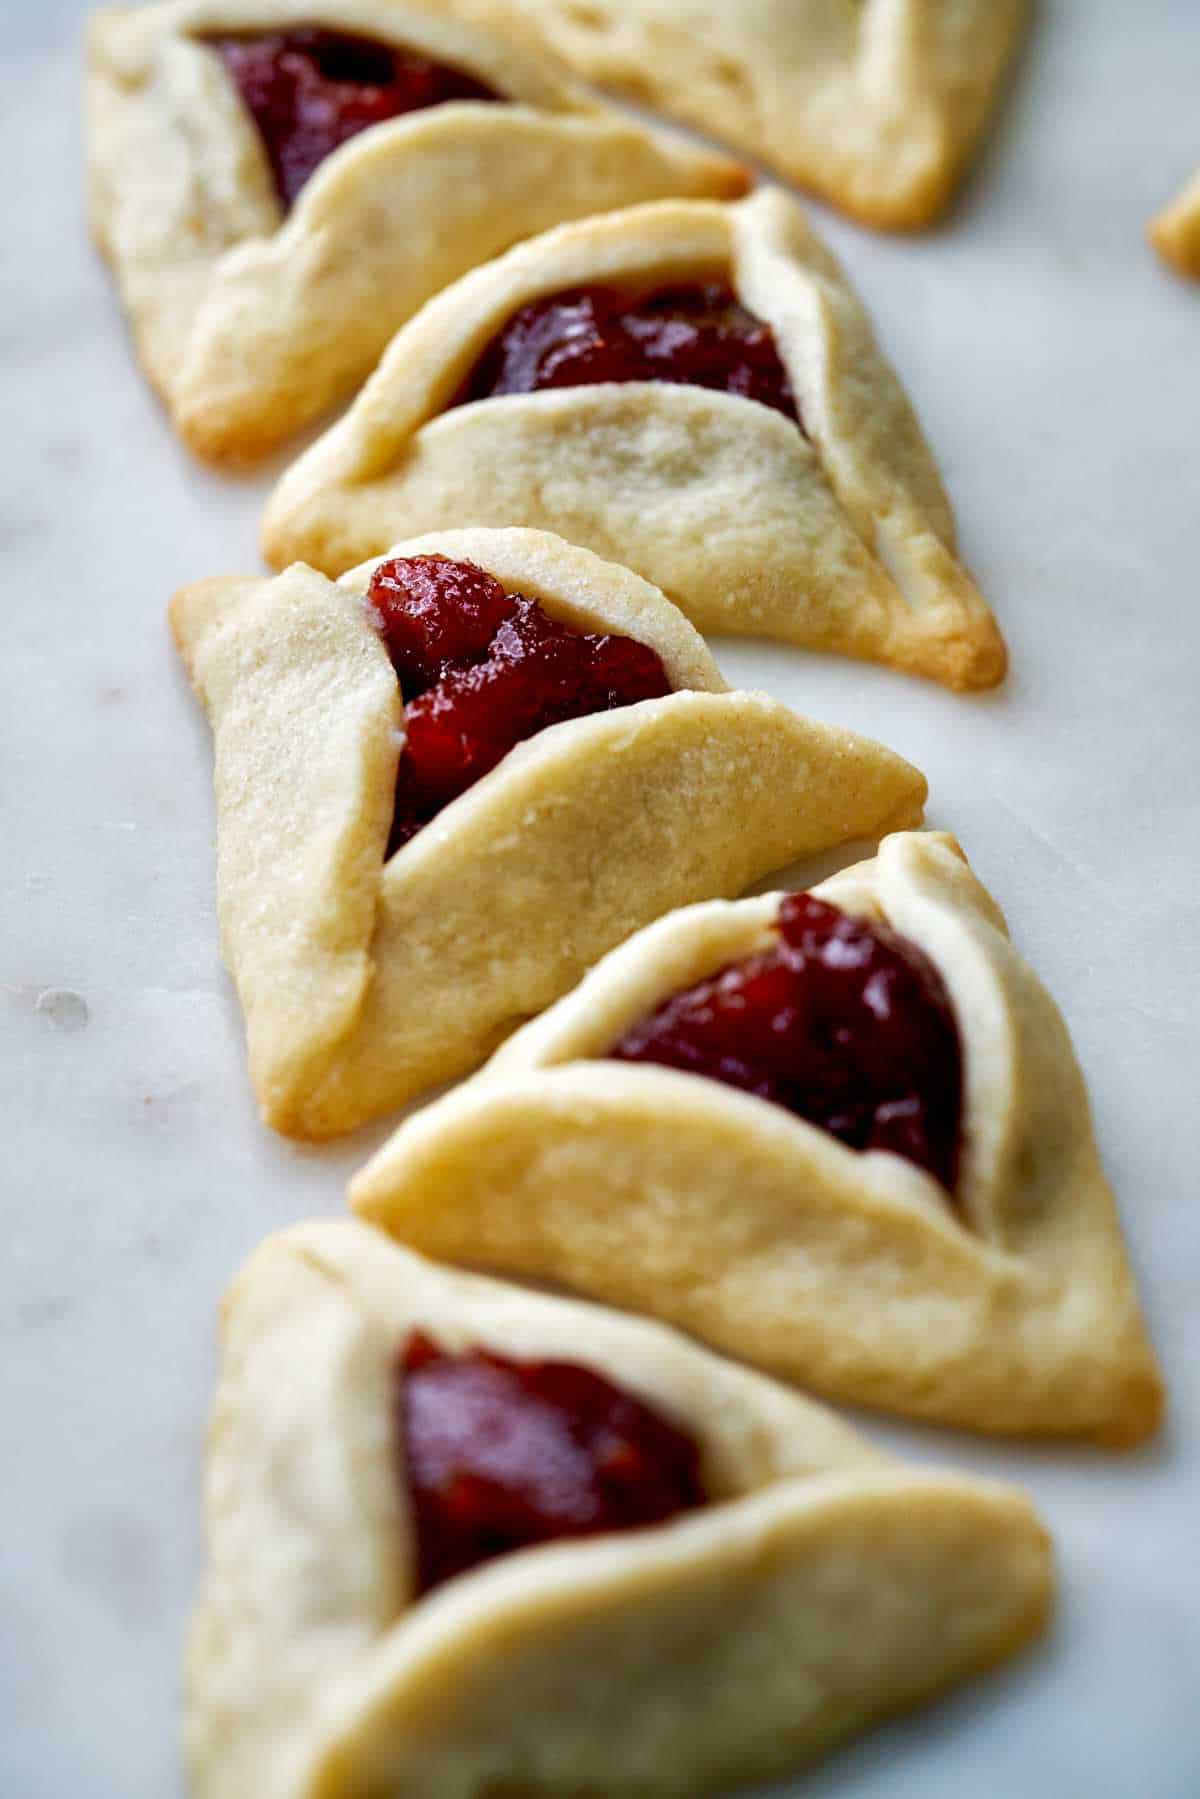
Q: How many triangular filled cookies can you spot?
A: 5